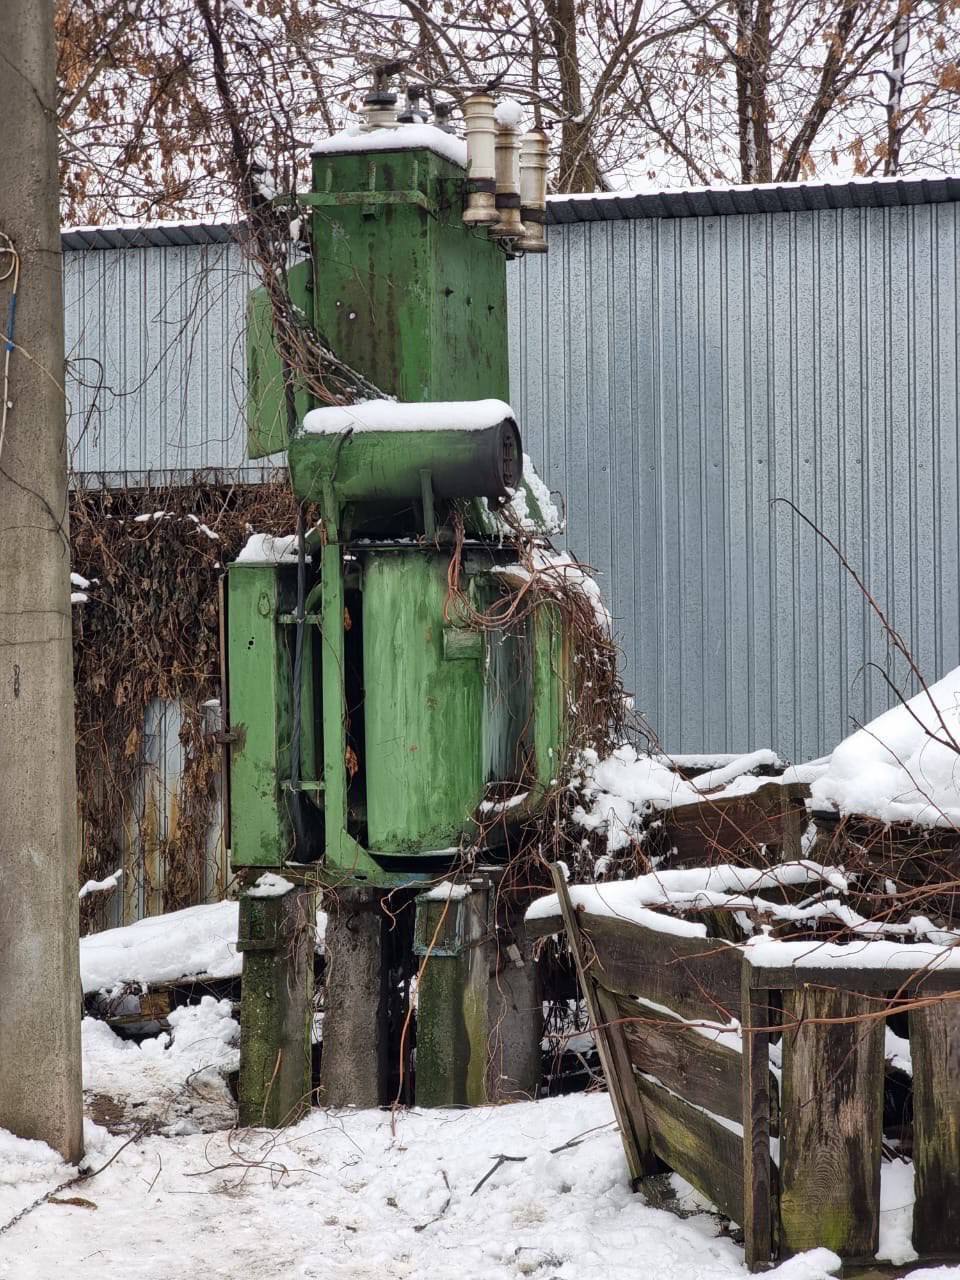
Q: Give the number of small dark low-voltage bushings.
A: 3